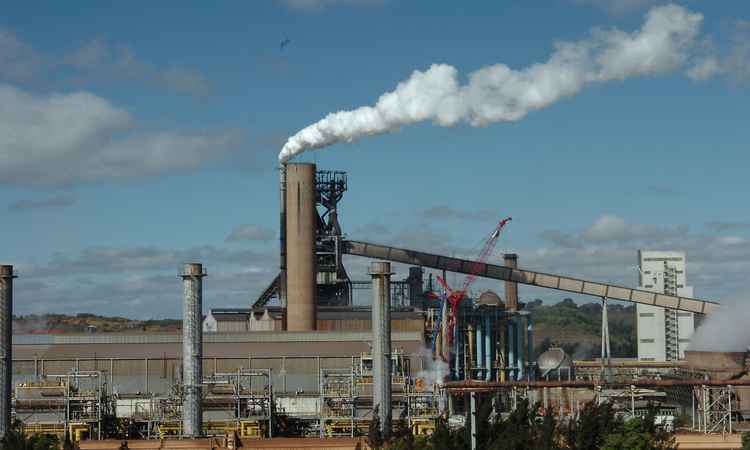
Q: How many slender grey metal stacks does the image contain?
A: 3